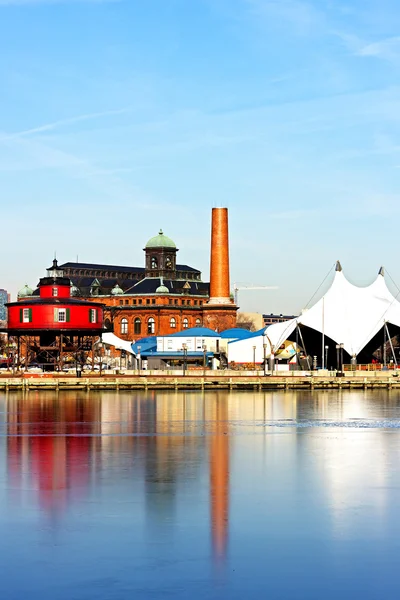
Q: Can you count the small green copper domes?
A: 4